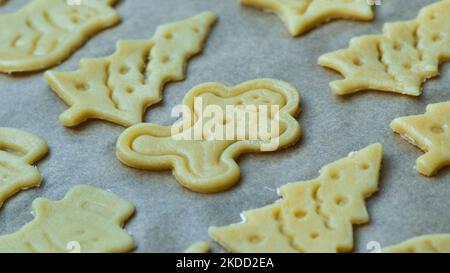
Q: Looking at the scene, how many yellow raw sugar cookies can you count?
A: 11